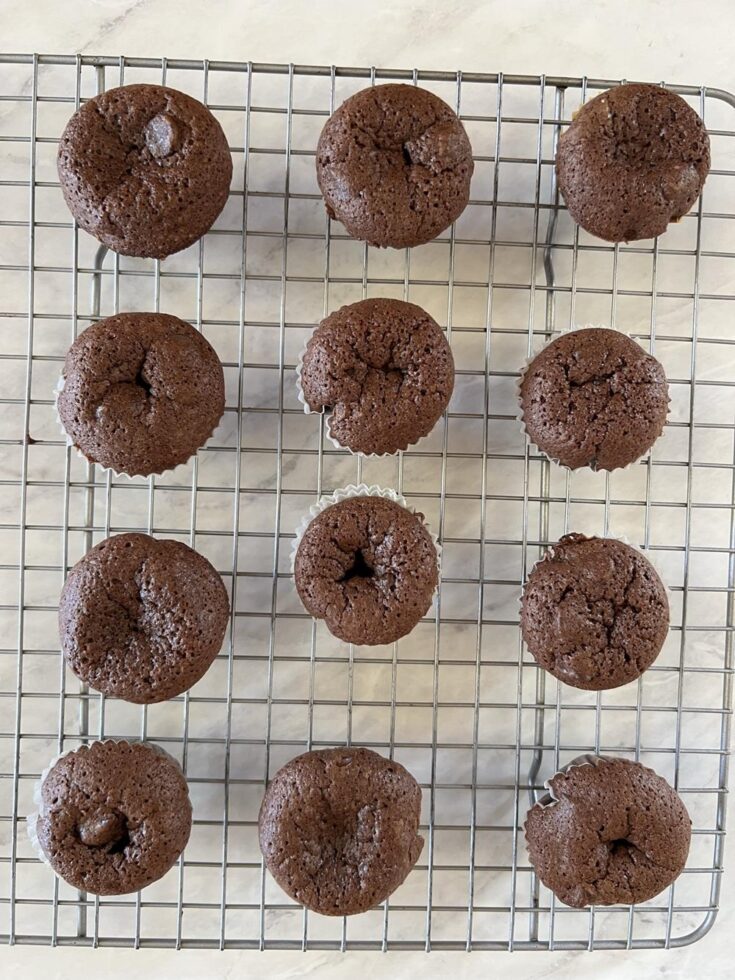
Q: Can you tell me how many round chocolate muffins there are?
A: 12